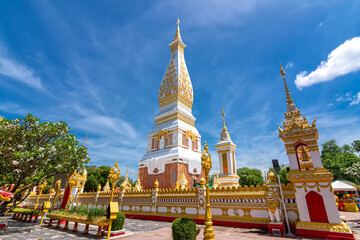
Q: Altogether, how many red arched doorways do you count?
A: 1